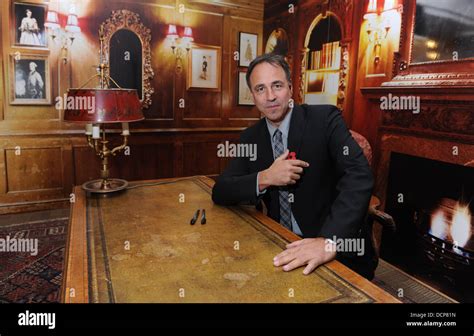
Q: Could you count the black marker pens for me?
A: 2